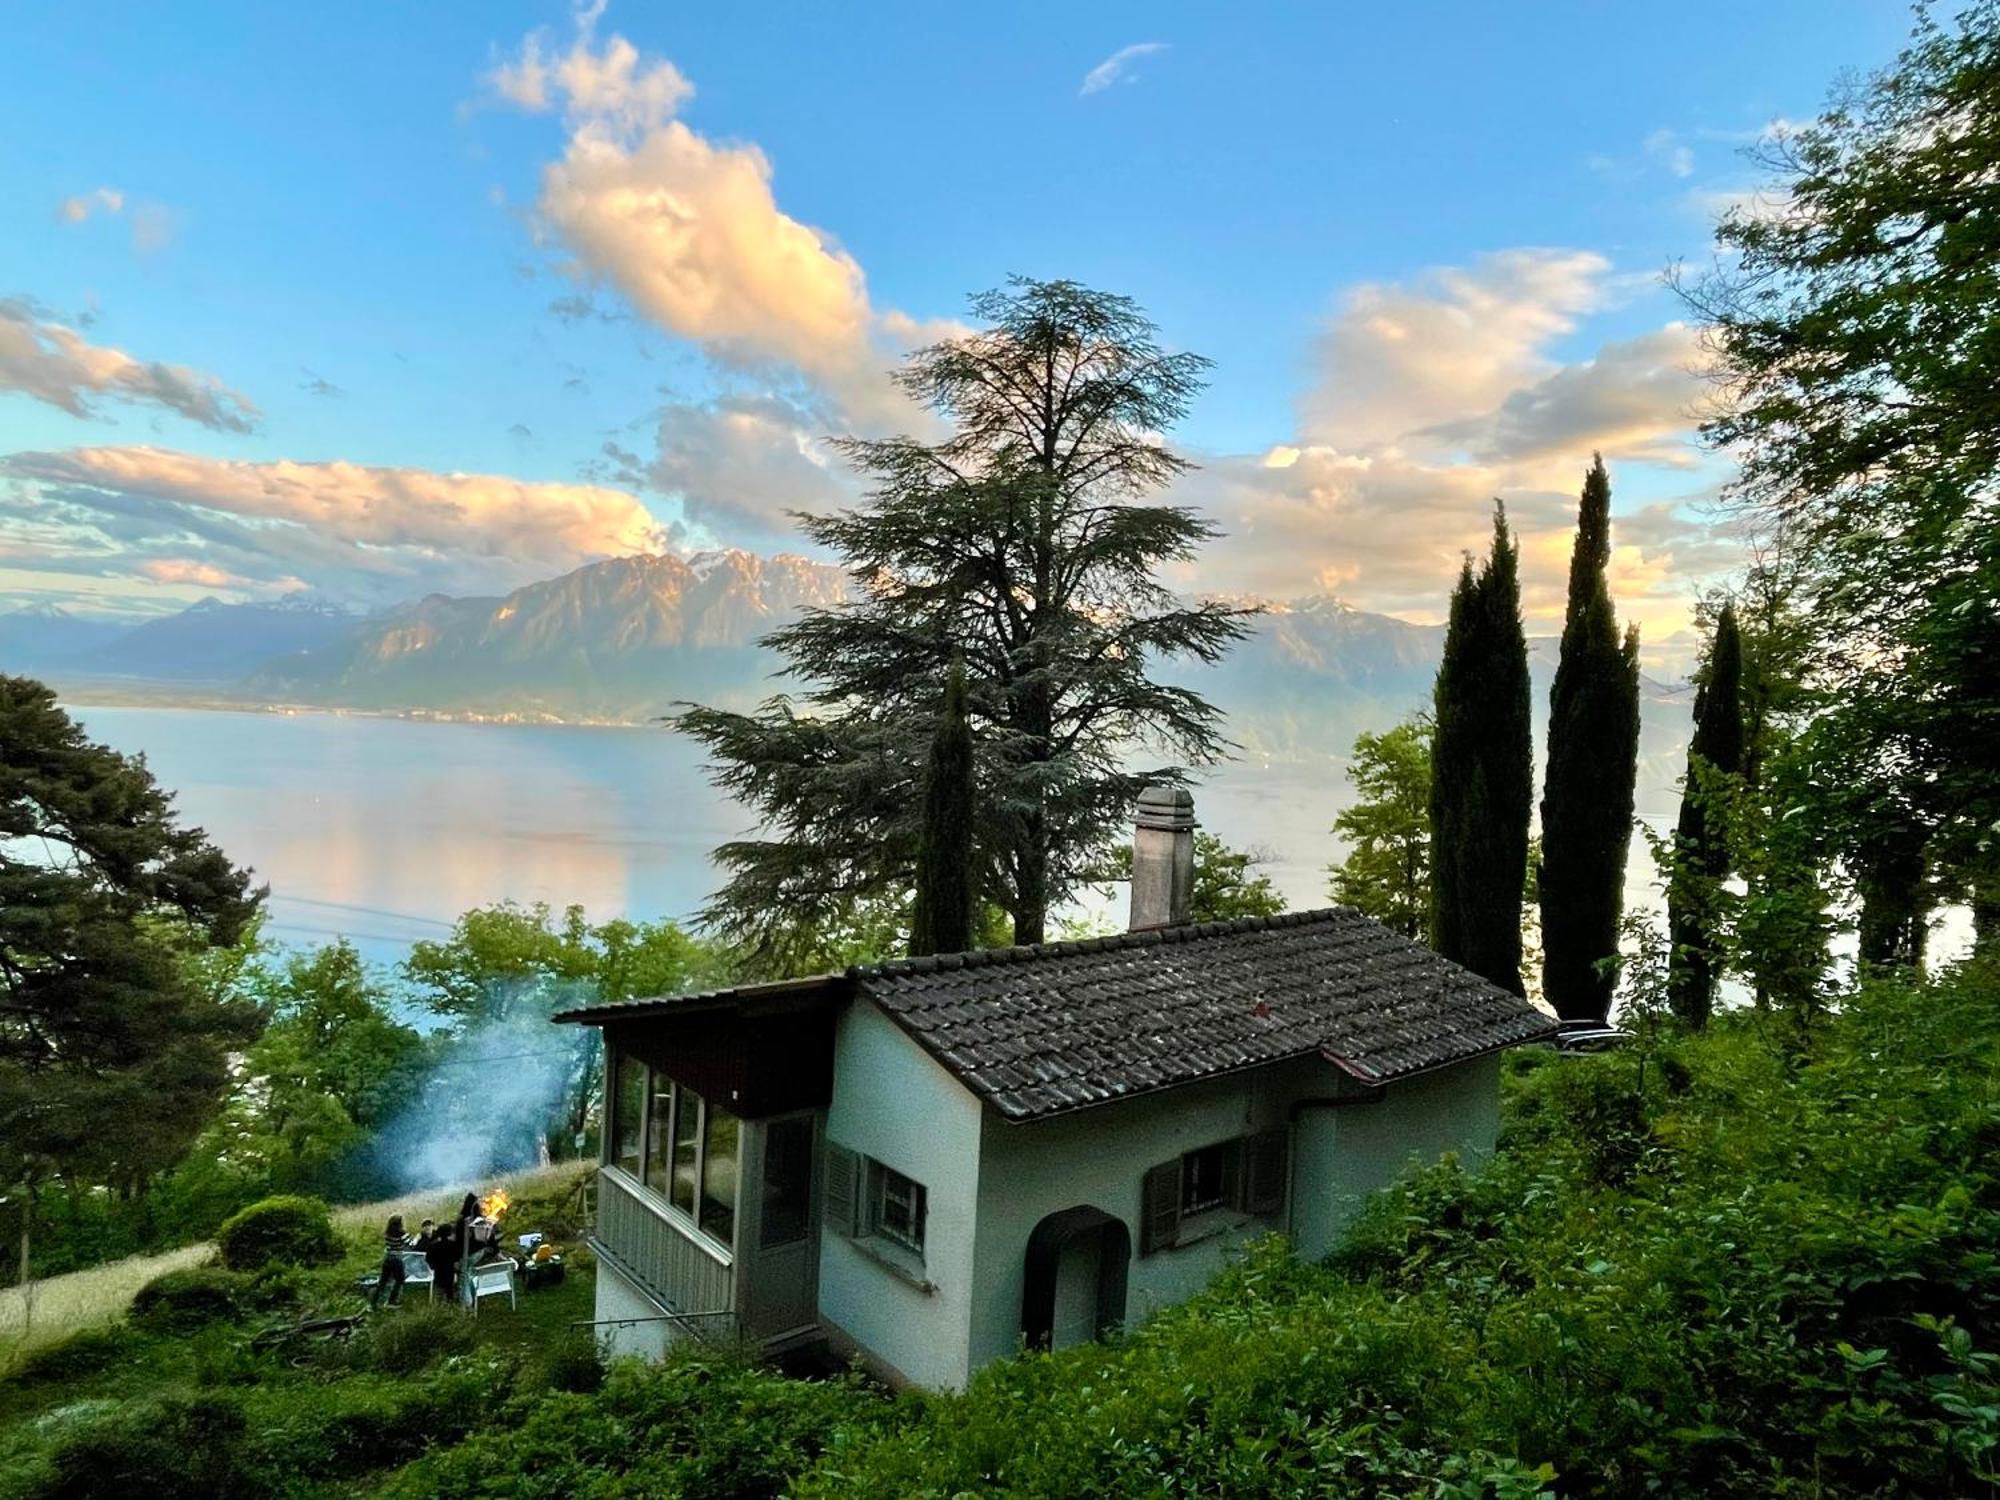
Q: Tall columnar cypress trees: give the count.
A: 4